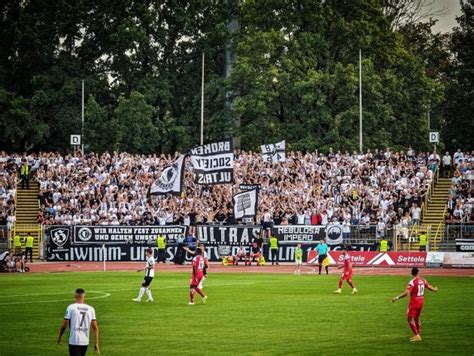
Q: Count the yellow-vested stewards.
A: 7